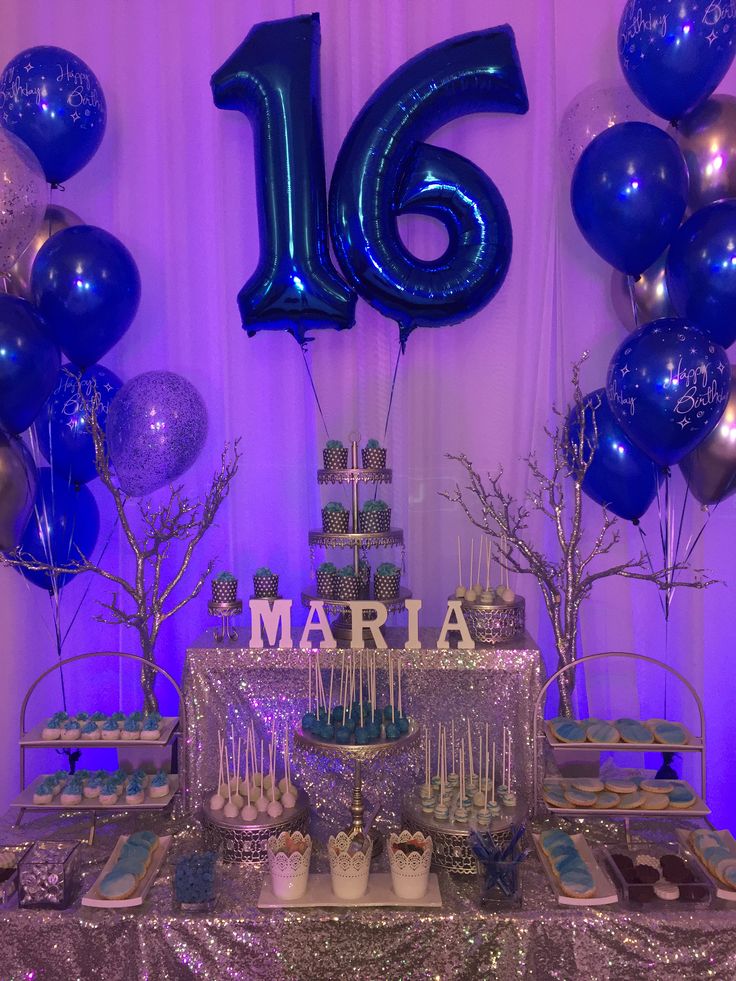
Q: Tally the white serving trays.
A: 8